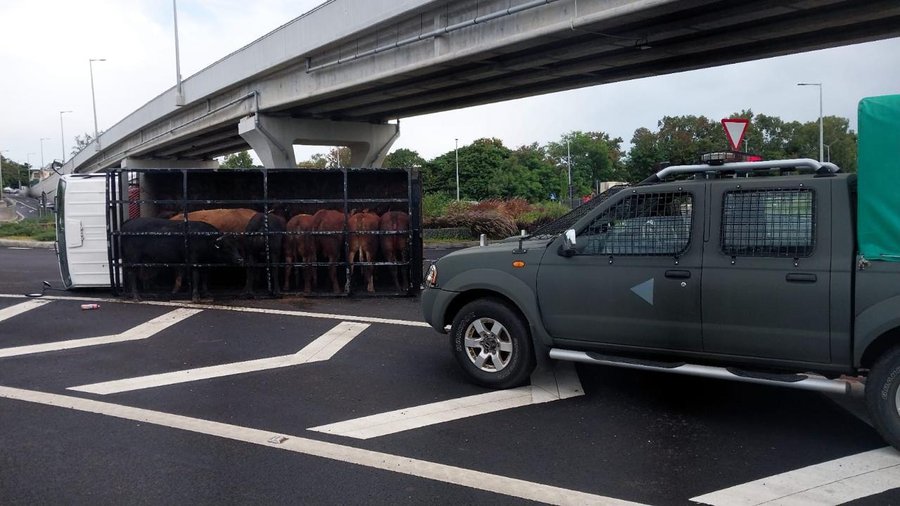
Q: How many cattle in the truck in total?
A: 7